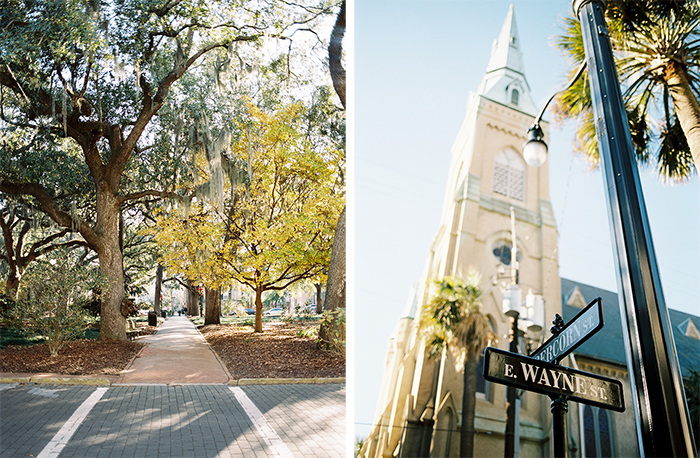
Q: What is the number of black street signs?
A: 2